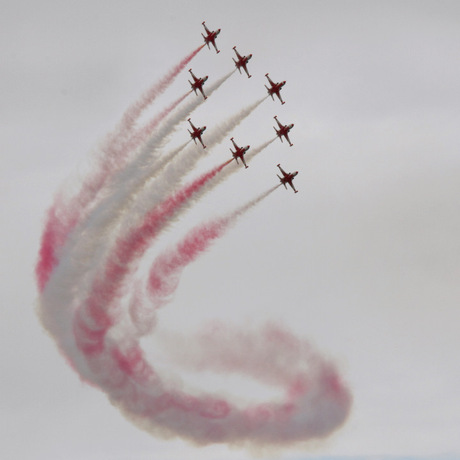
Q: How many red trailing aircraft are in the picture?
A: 4